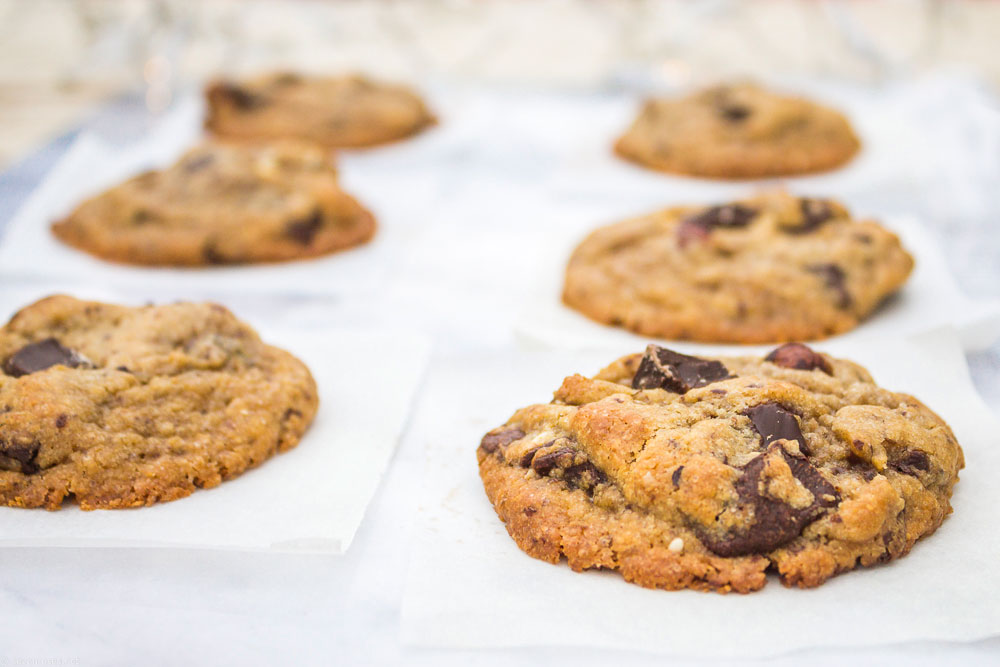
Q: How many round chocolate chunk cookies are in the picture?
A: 6